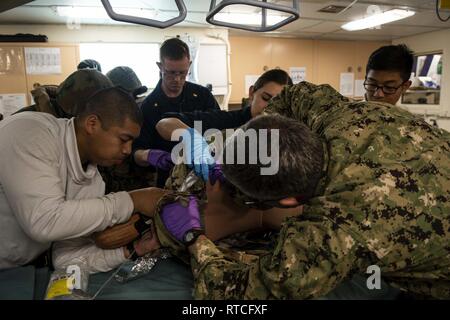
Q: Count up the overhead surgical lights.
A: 2